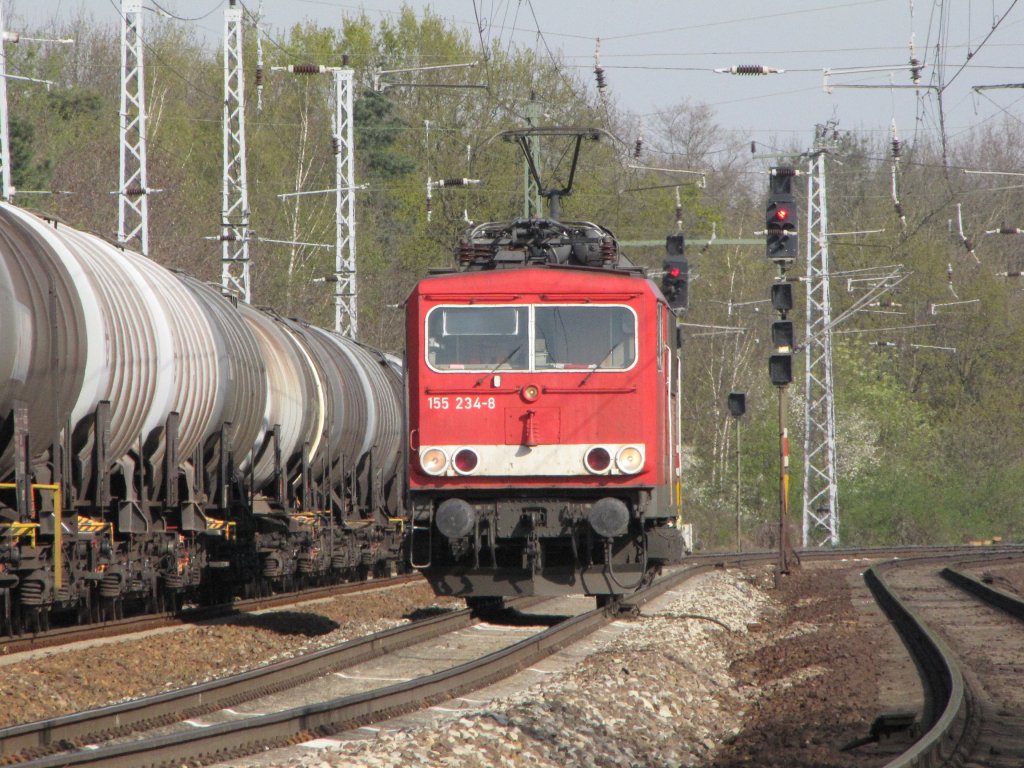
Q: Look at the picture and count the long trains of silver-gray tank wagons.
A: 1